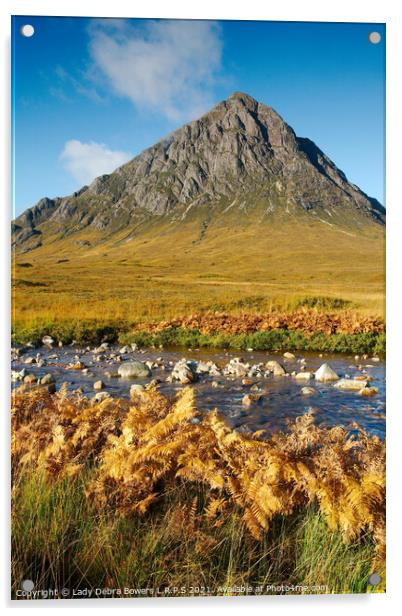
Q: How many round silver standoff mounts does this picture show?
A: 4